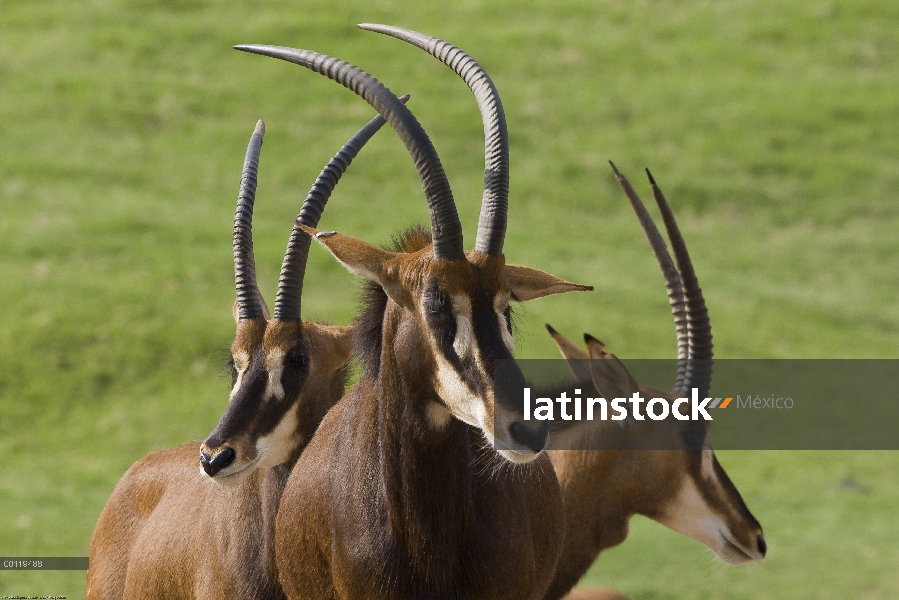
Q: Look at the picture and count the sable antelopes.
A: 3